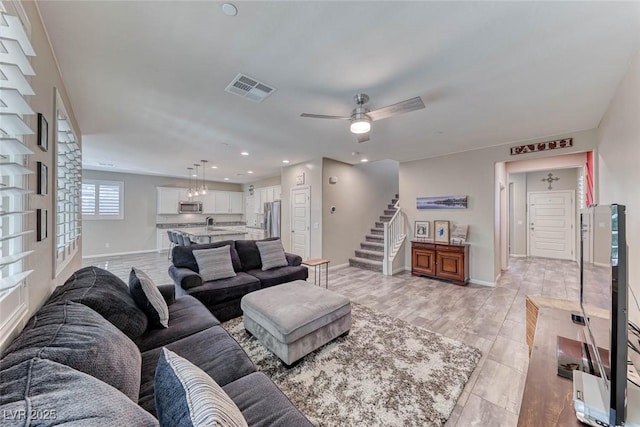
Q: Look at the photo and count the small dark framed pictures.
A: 3